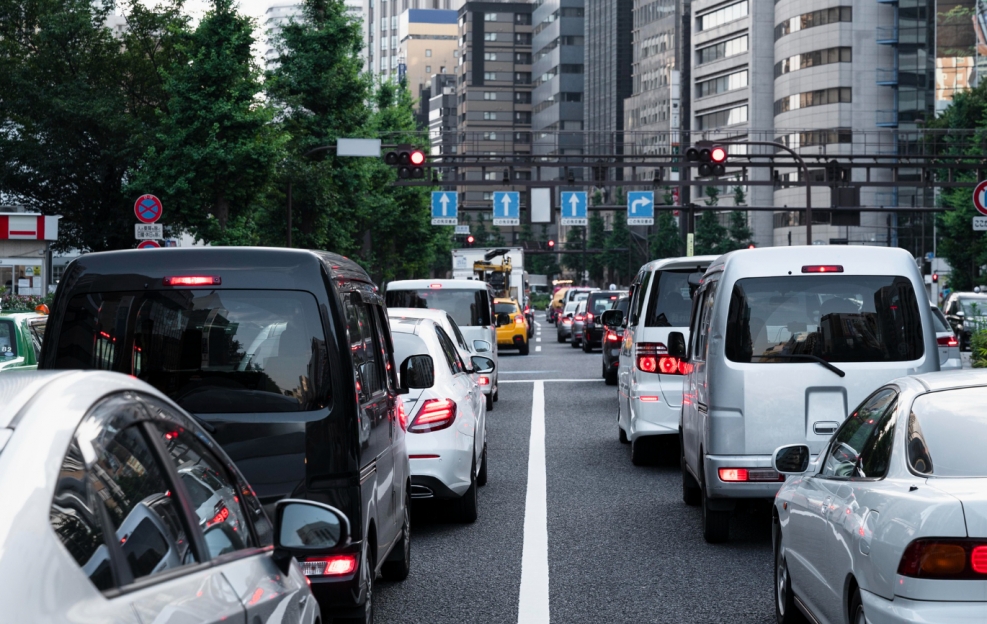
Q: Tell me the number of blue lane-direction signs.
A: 4